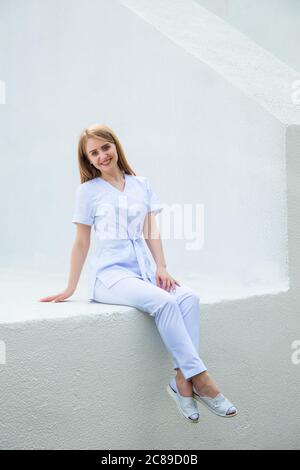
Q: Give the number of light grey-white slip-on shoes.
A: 2